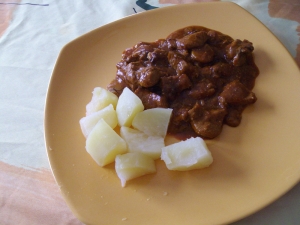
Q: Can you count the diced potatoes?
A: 8